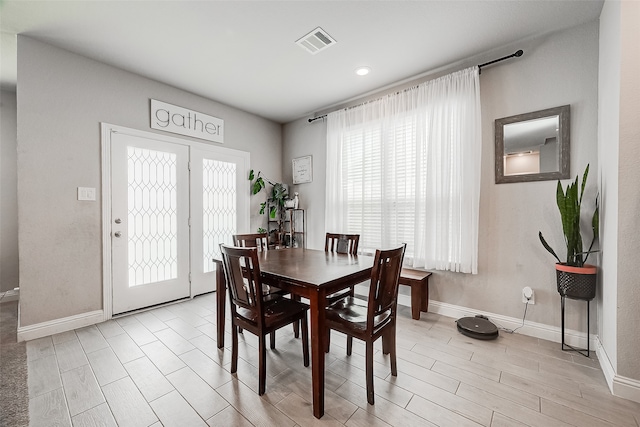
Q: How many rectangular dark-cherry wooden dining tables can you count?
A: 1